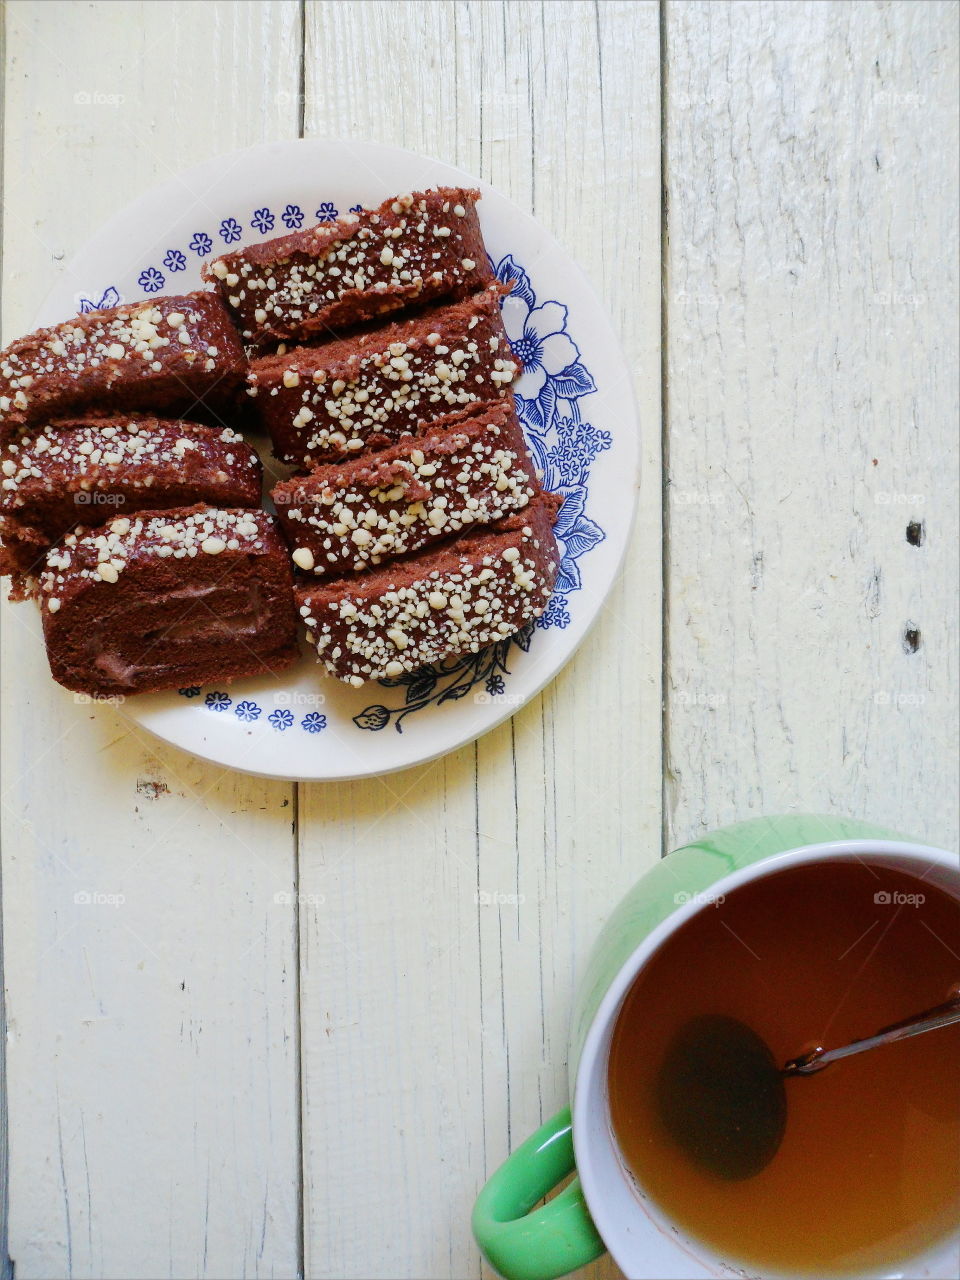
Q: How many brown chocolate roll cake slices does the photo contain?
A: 7